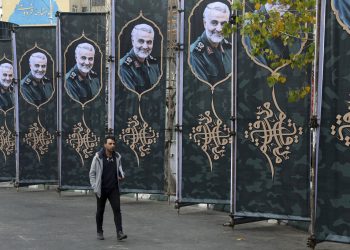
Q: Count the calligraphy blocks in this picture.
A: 7